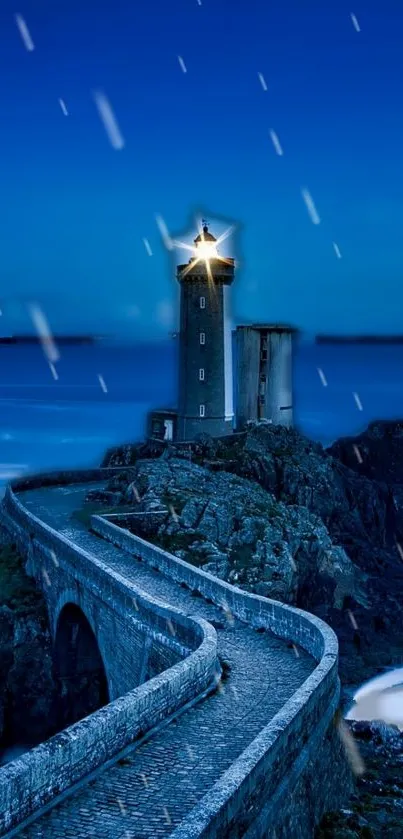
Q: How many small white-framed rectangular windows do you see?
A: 4